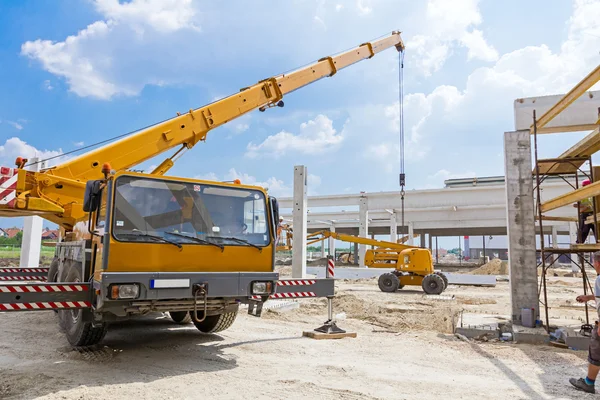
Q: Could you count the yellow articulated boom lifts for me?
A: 1